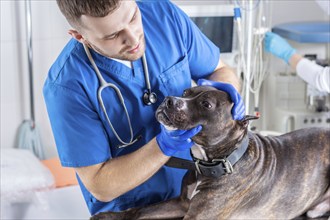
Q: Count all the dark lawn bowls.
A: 0